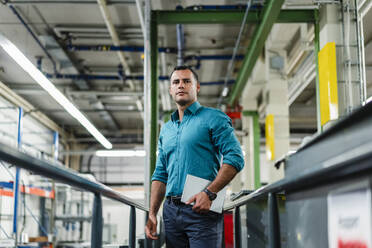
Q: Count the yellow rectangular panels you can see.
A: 2